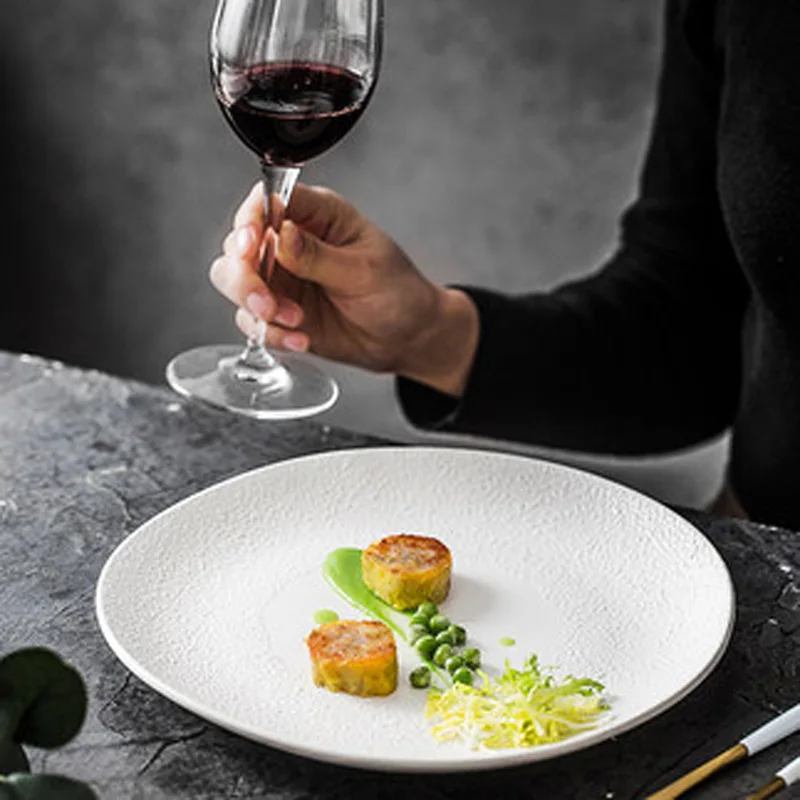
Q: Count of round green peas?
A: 12